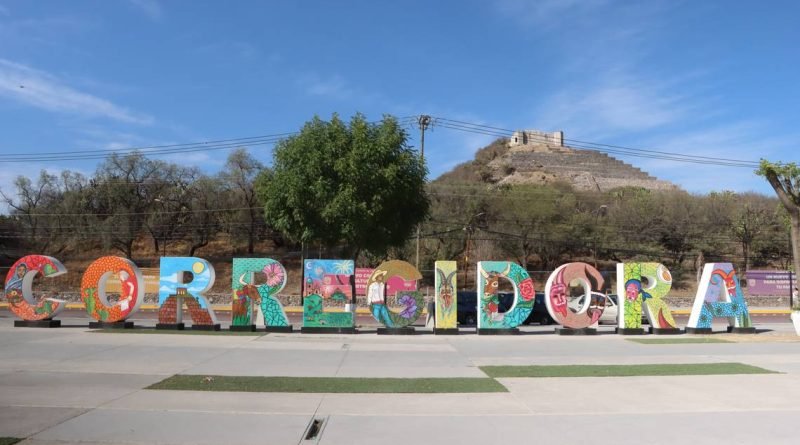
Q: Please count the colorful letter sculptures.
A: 11